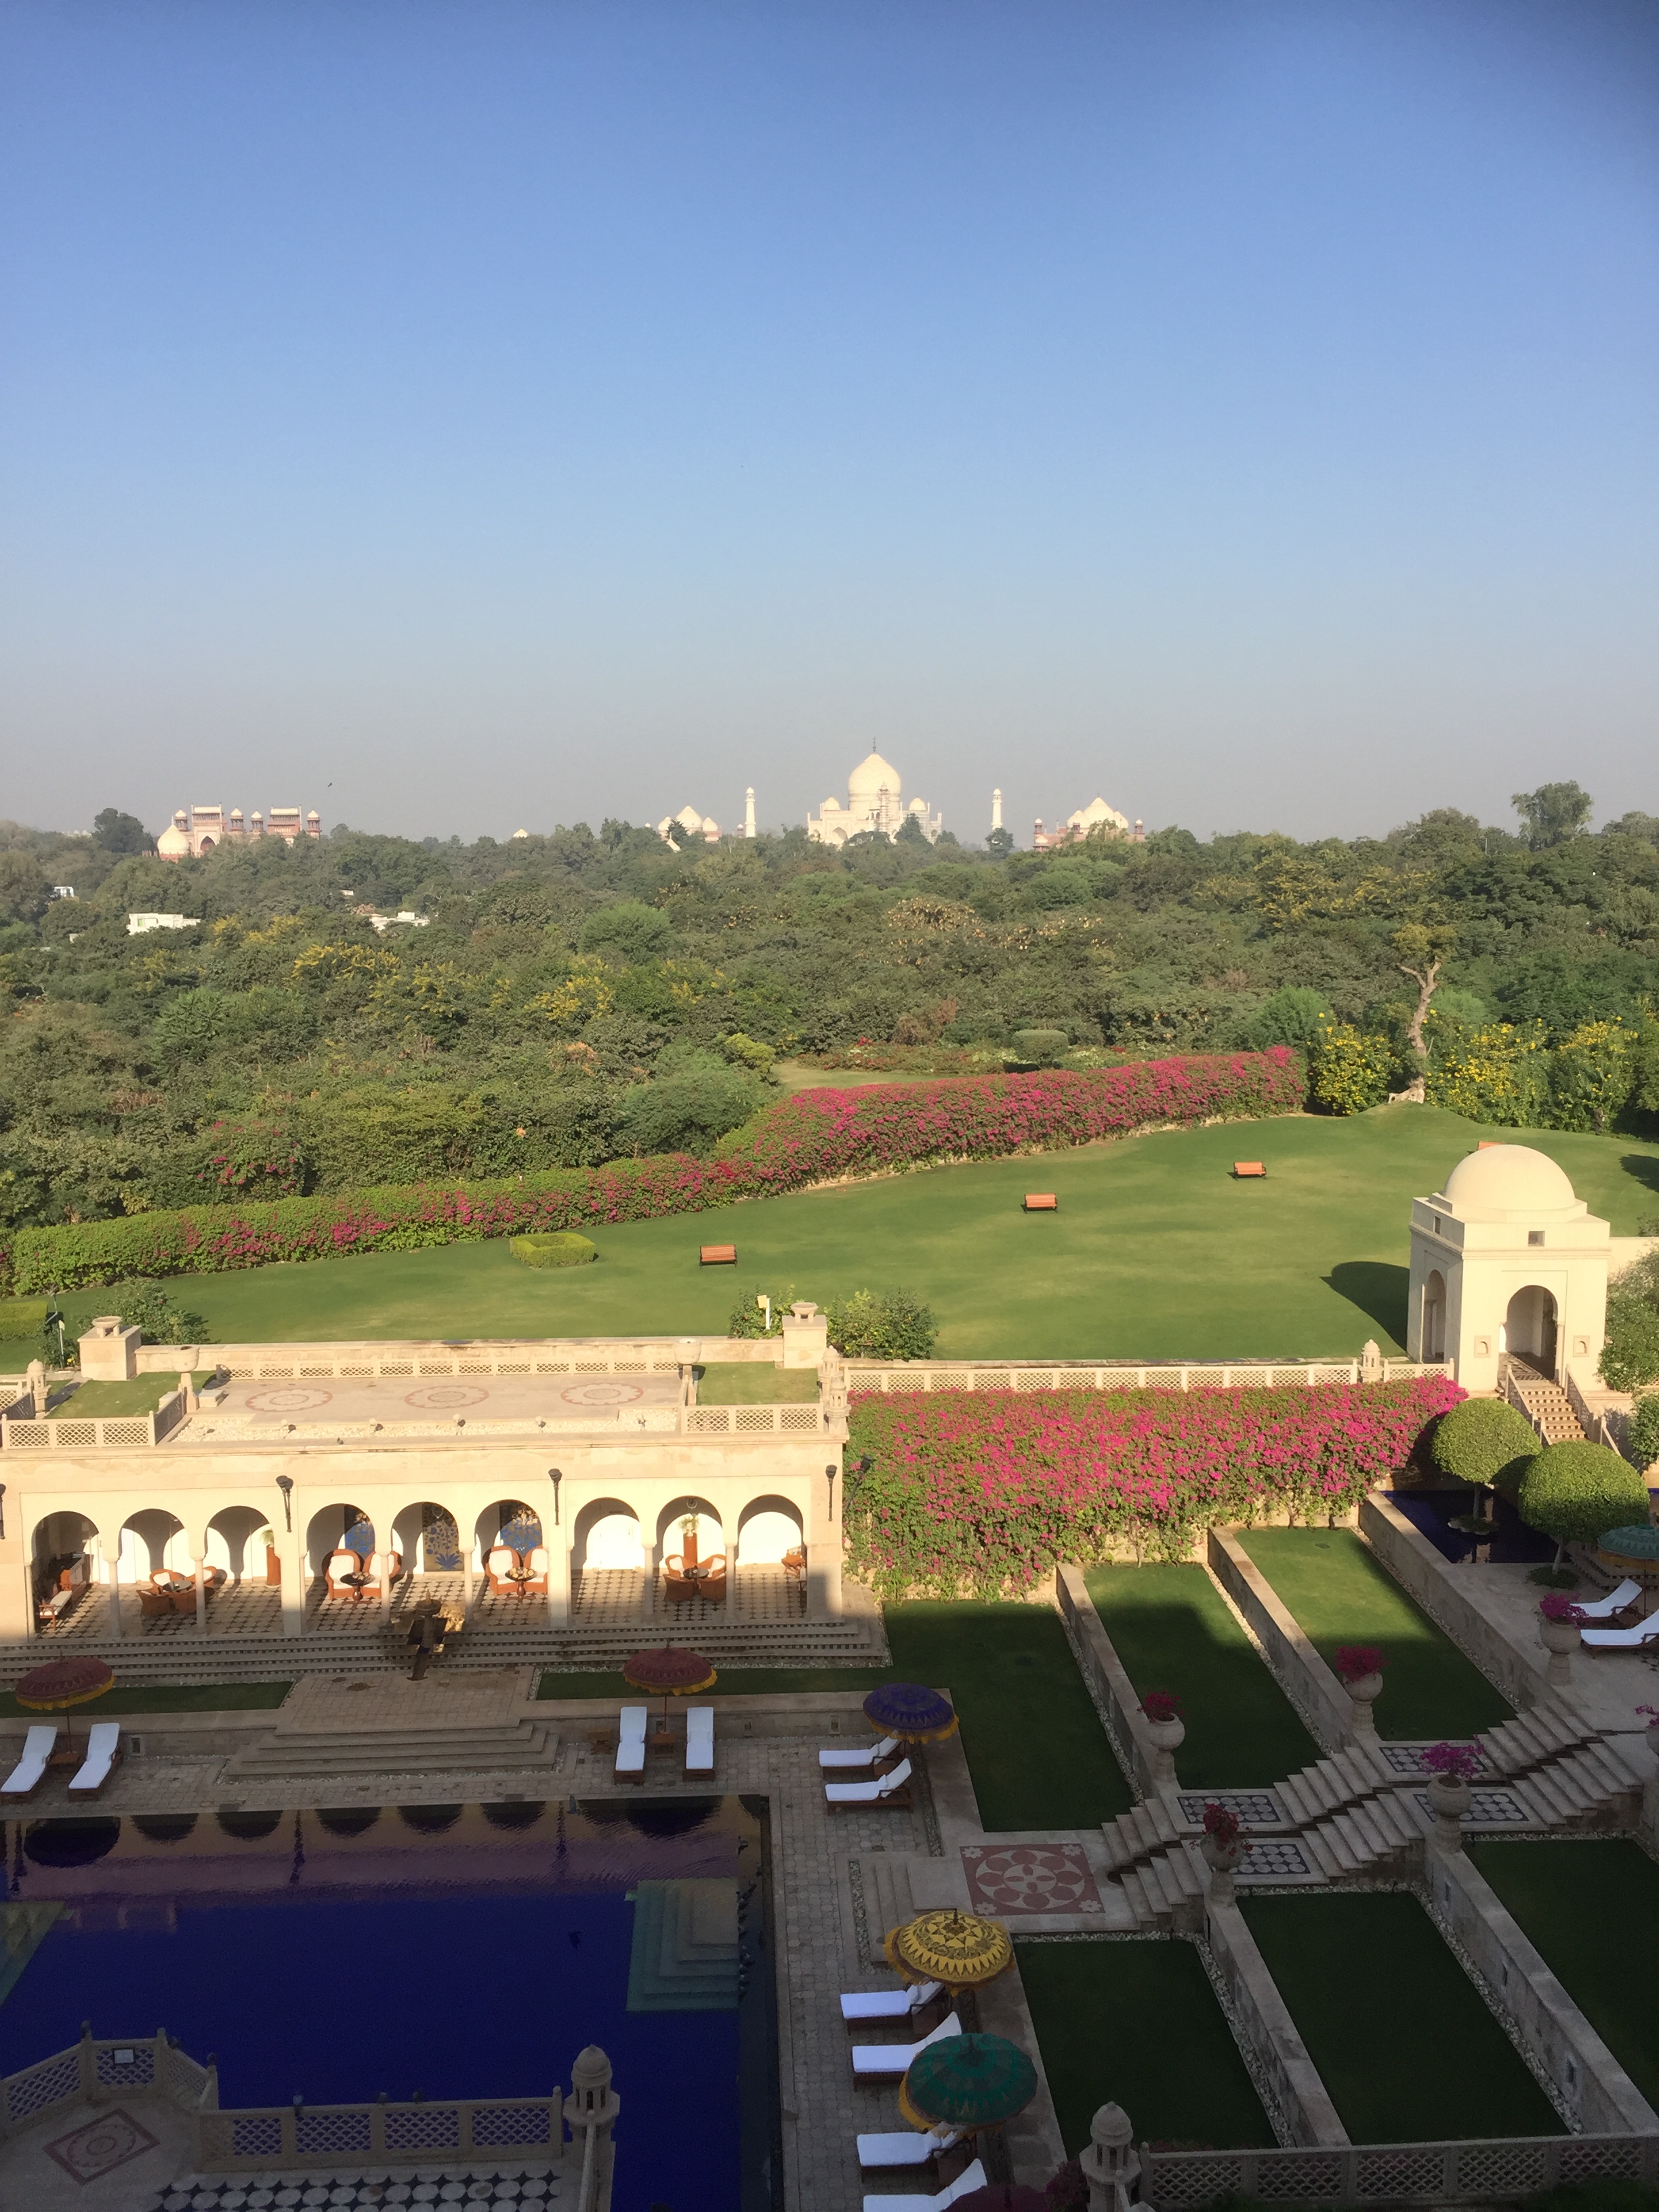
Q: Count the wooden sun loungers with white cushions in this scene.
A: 12